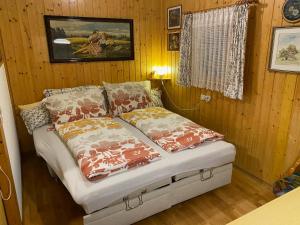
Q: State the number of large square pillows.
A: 2